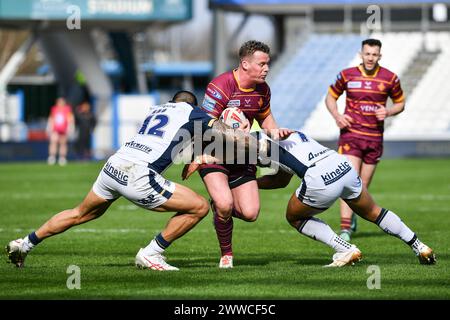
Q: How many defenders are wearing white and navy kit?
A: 2